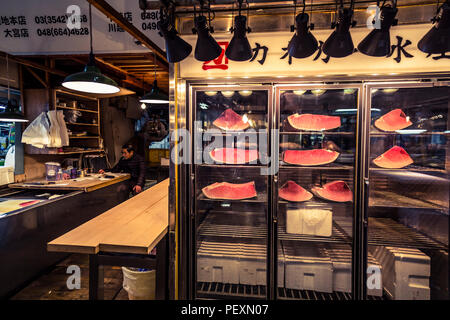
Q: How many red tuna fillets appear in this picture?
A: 9